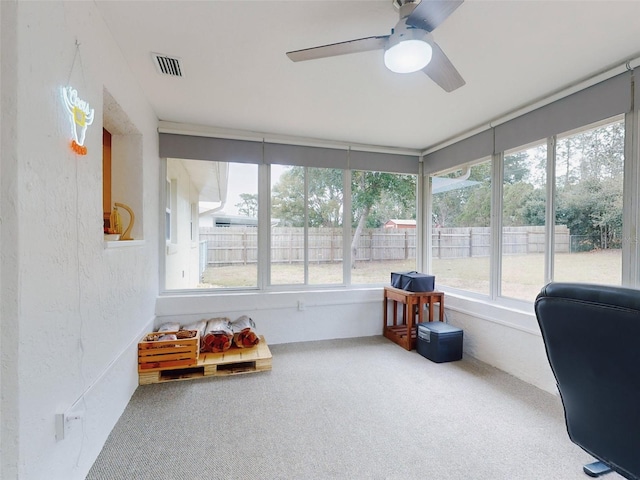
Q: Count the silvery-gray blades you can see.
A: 3